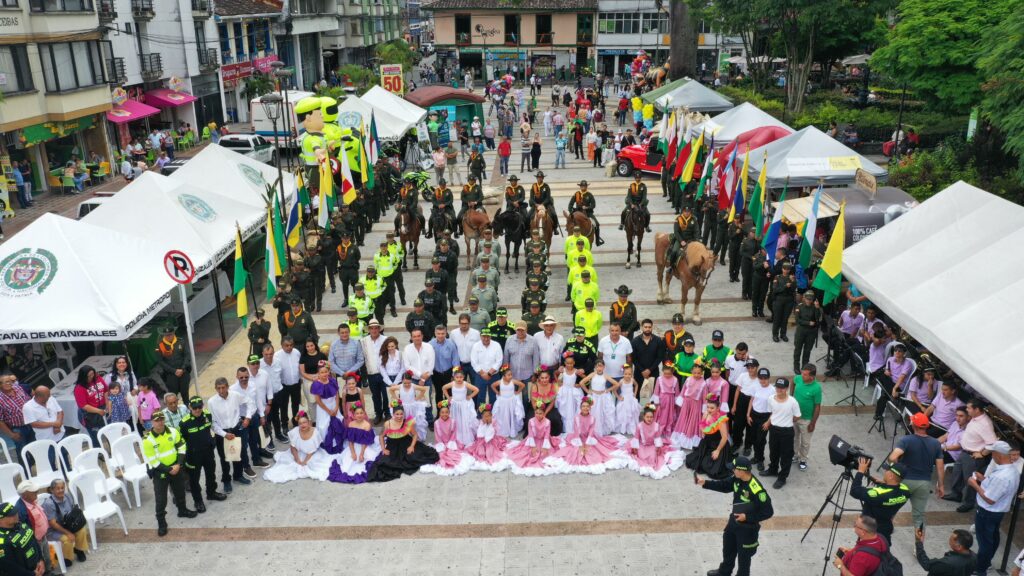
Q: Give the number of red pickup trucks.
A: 1